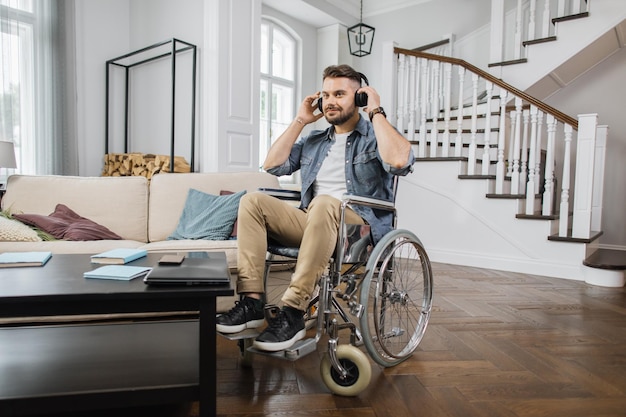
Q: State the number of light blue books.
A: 3